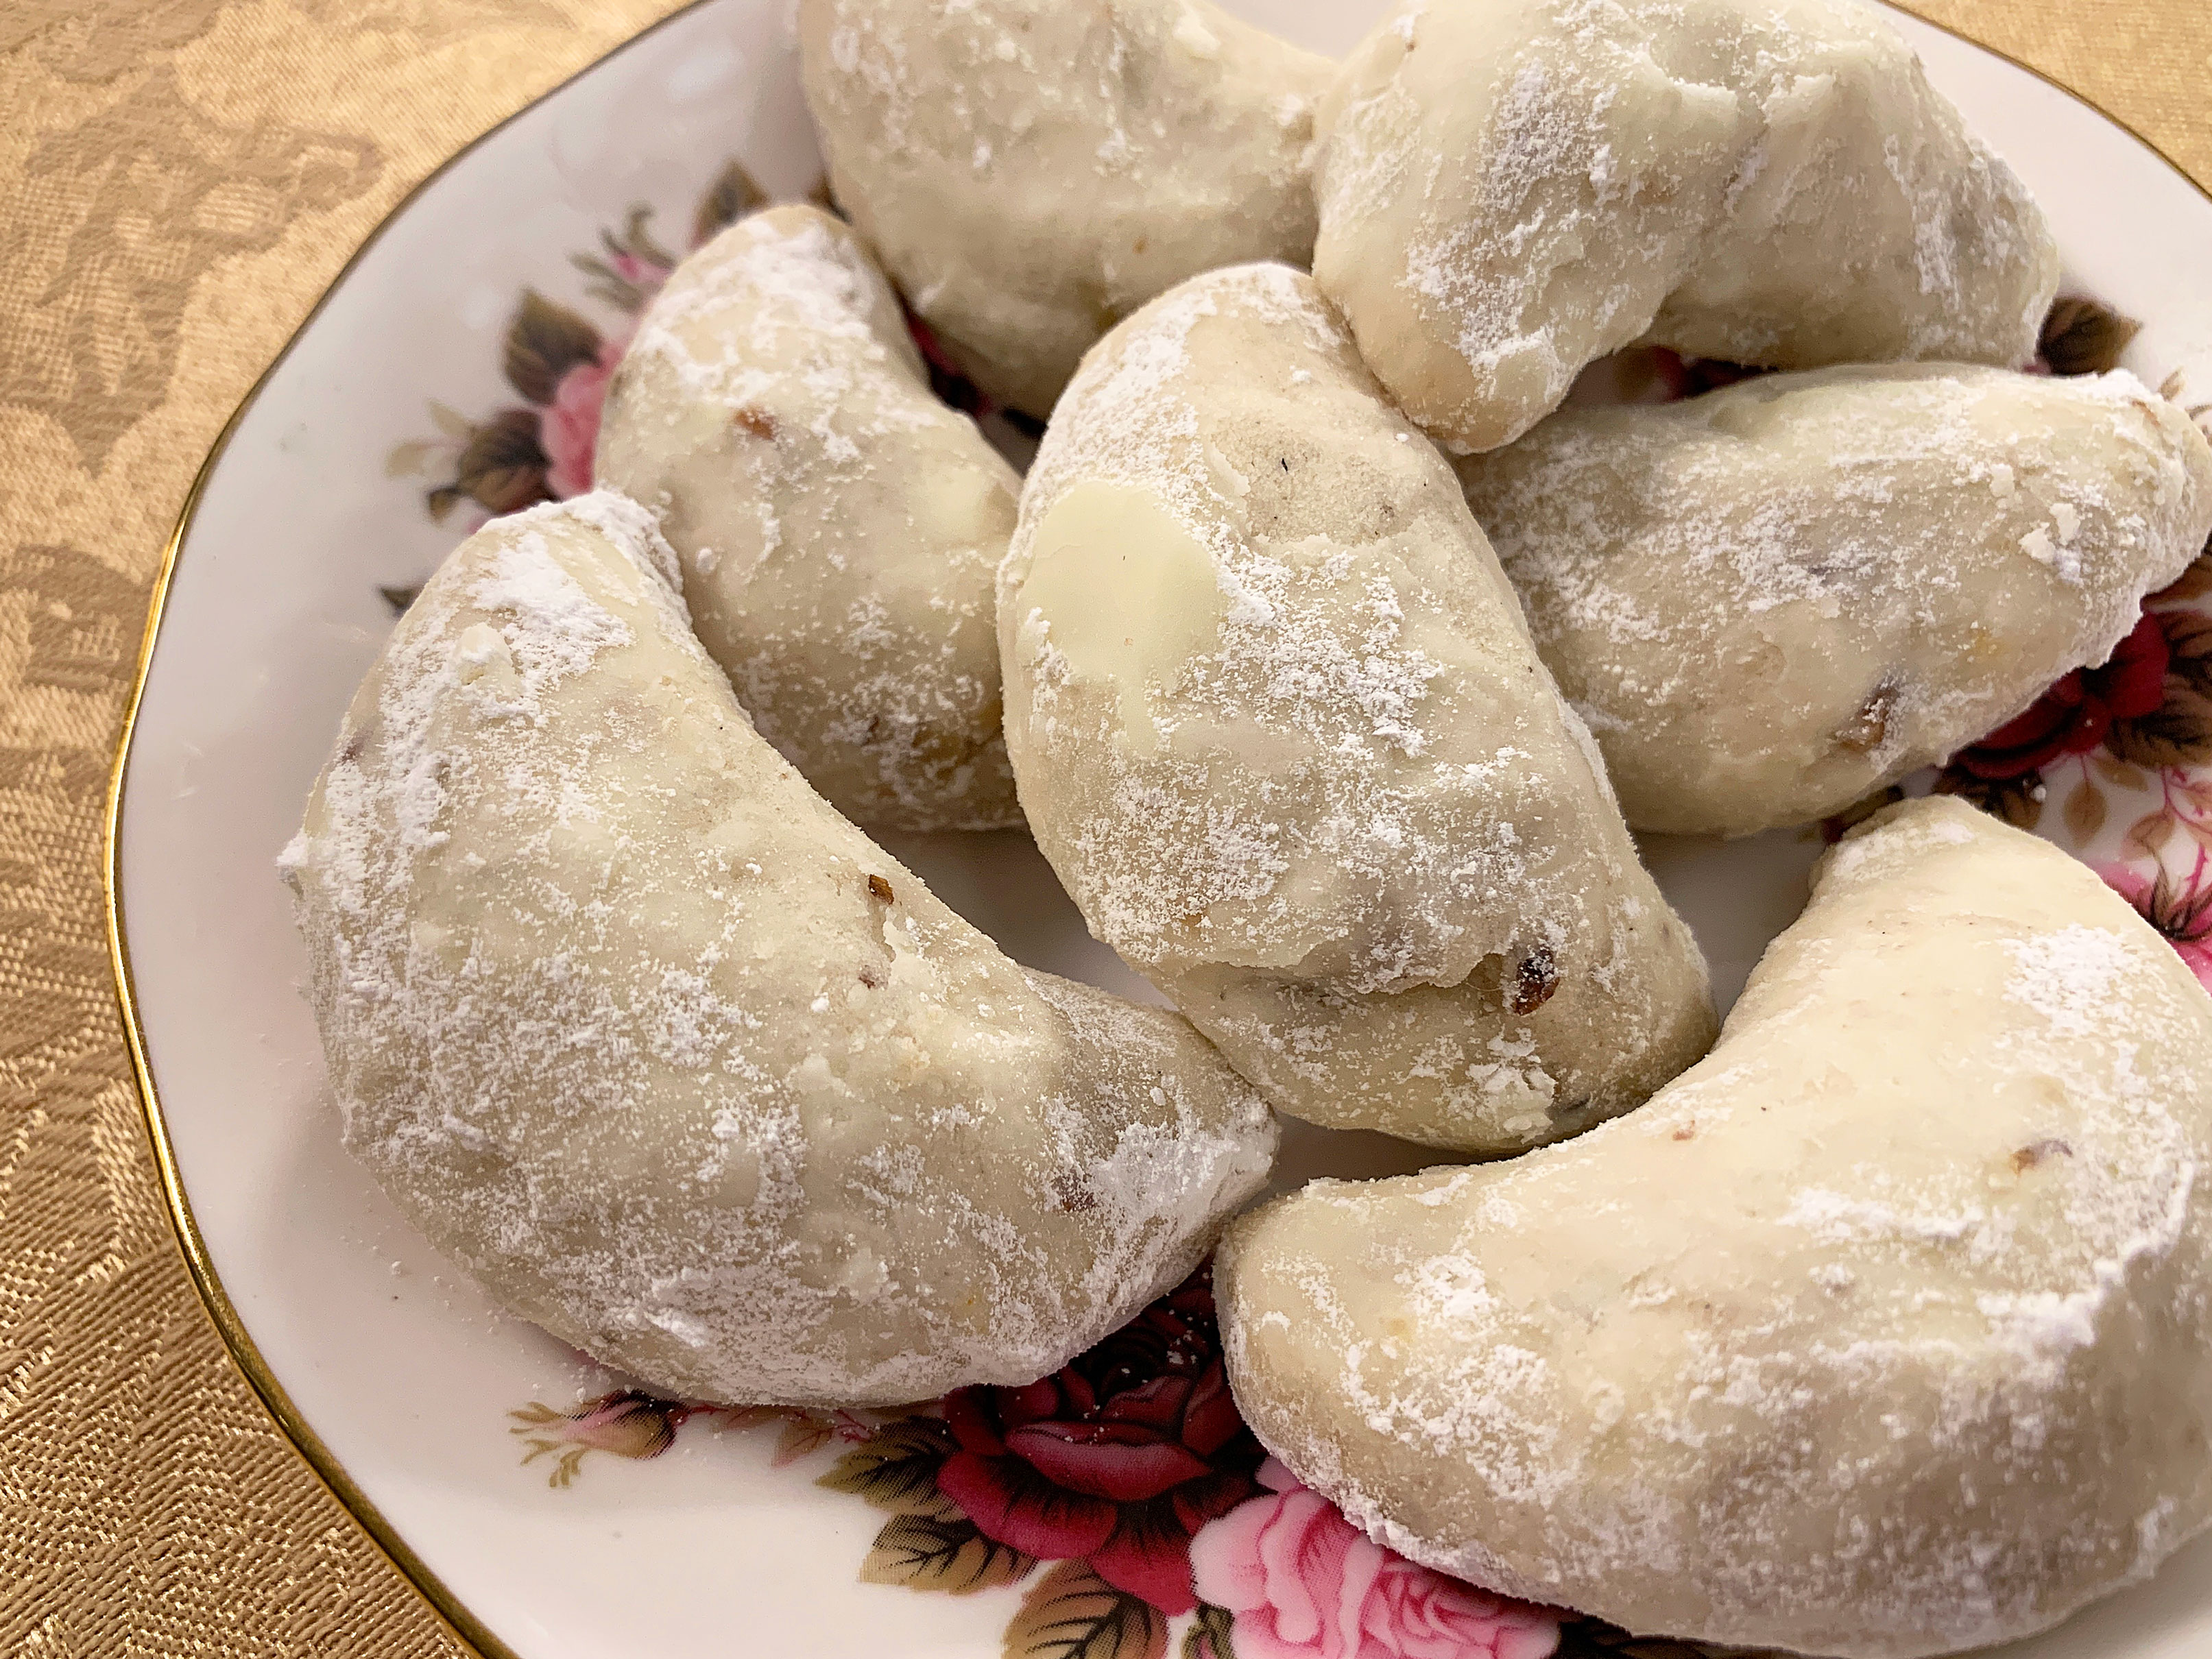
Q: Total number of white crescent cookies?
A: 7